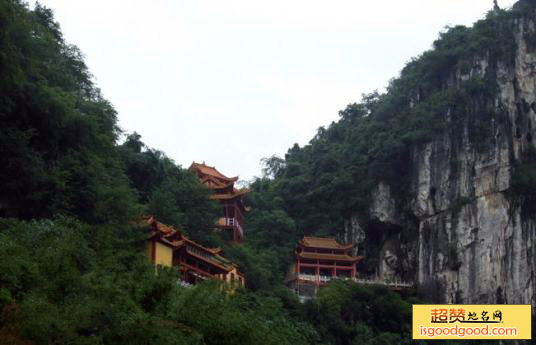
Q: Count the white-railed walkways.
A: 1